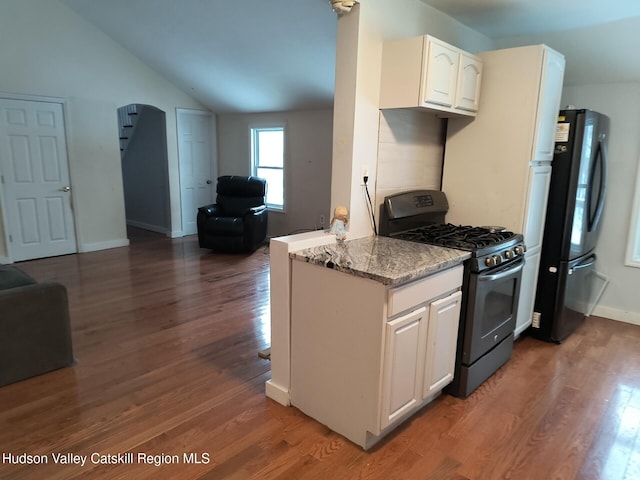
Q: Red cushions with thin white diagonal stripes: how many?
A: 0